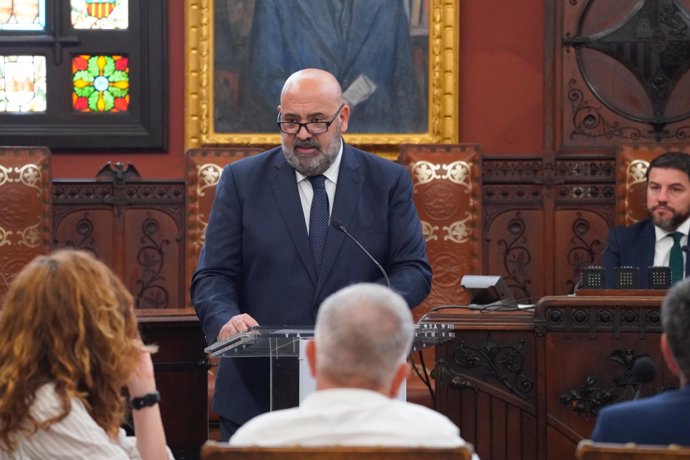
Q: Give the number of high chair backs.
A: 4